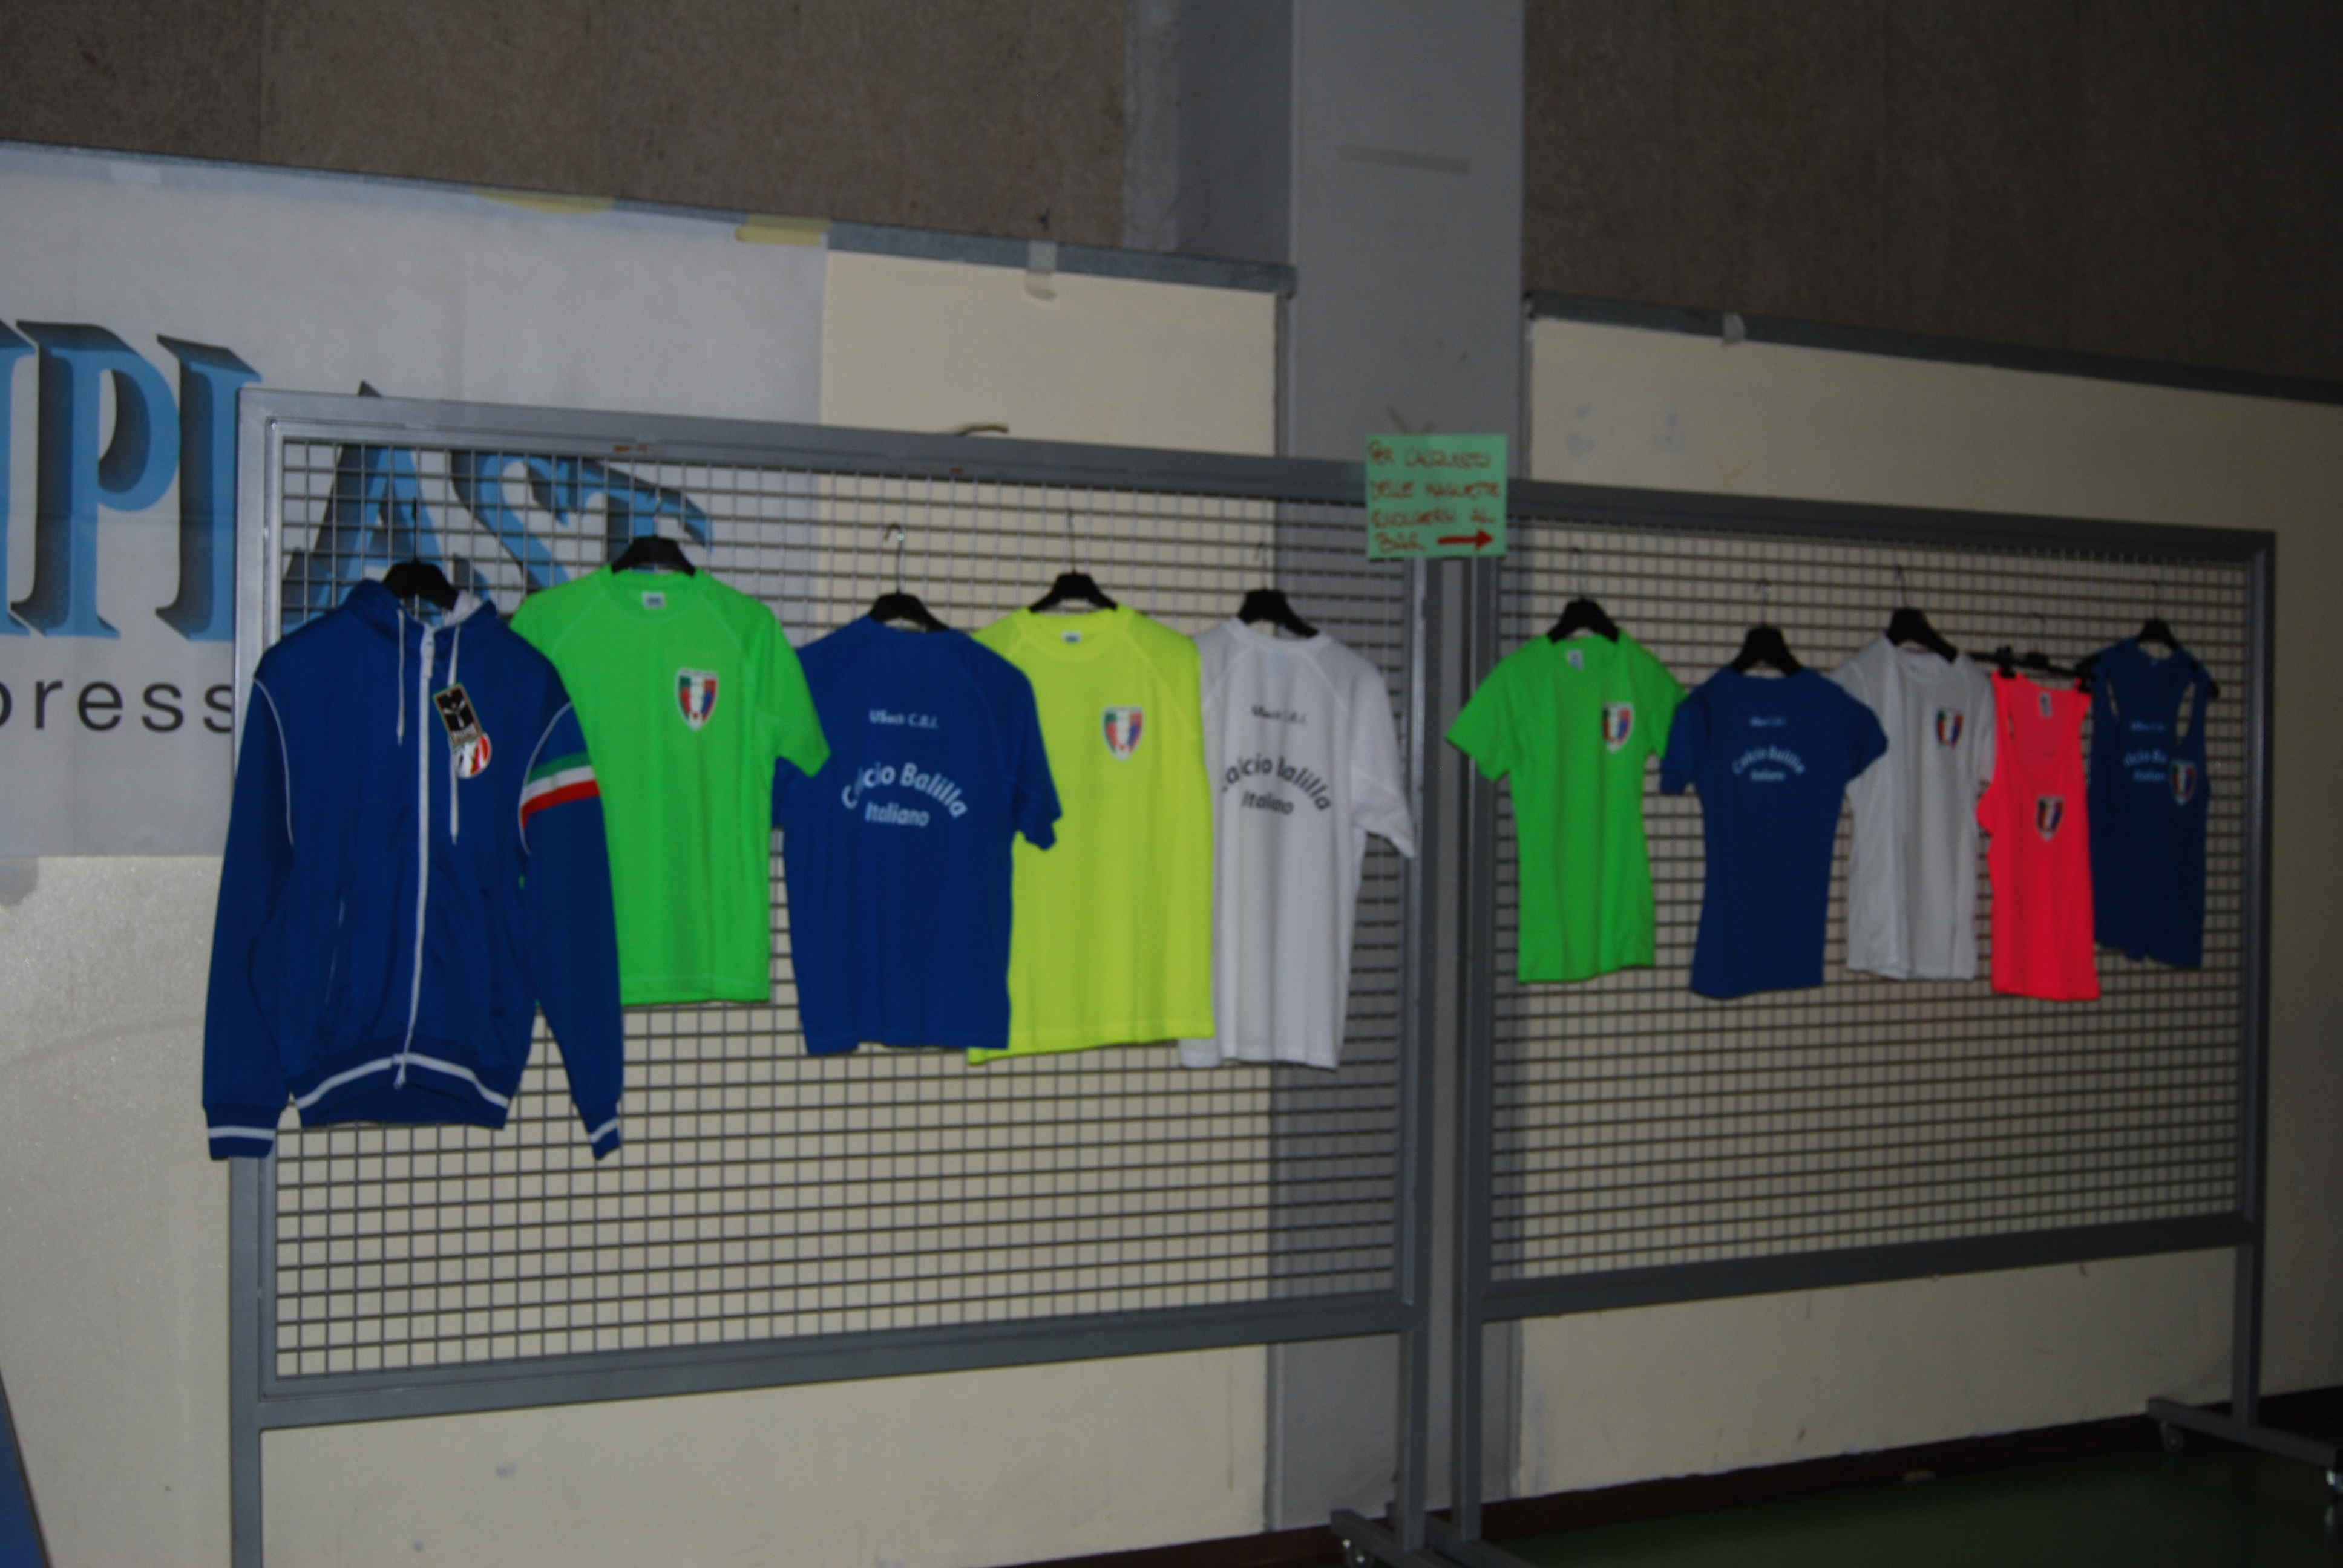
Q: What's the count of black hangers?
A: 10